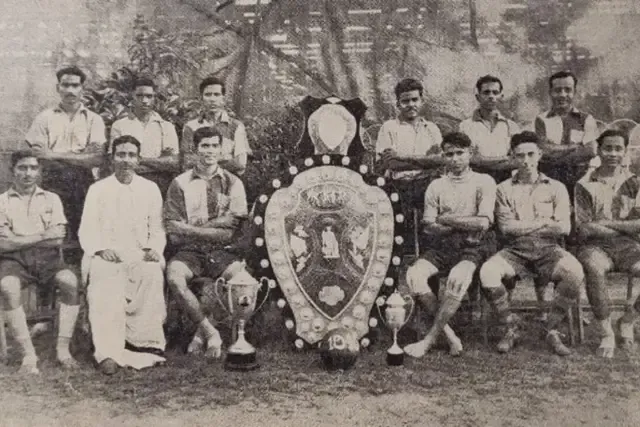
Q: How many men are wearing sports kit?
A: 11